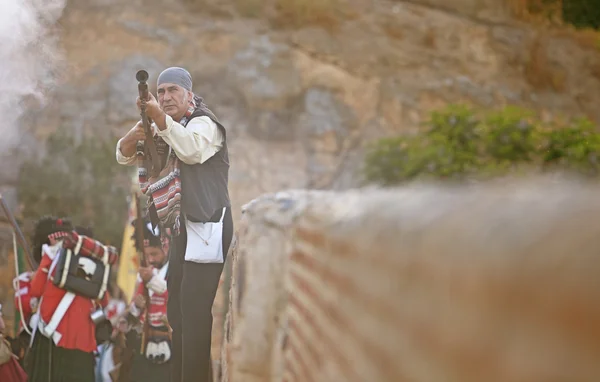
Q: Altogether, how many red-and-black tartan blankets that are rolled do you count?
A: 1